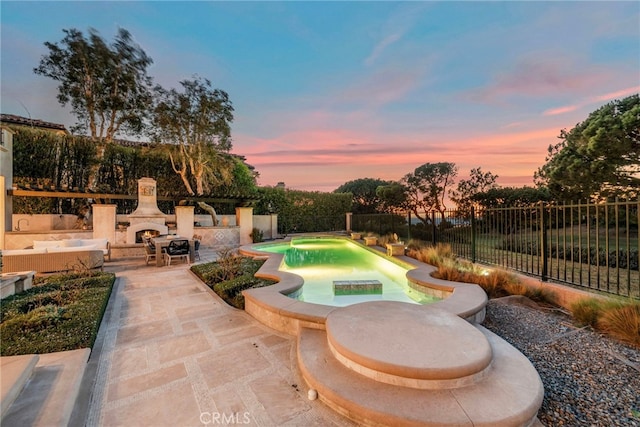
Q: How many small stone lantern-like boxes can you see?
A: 3